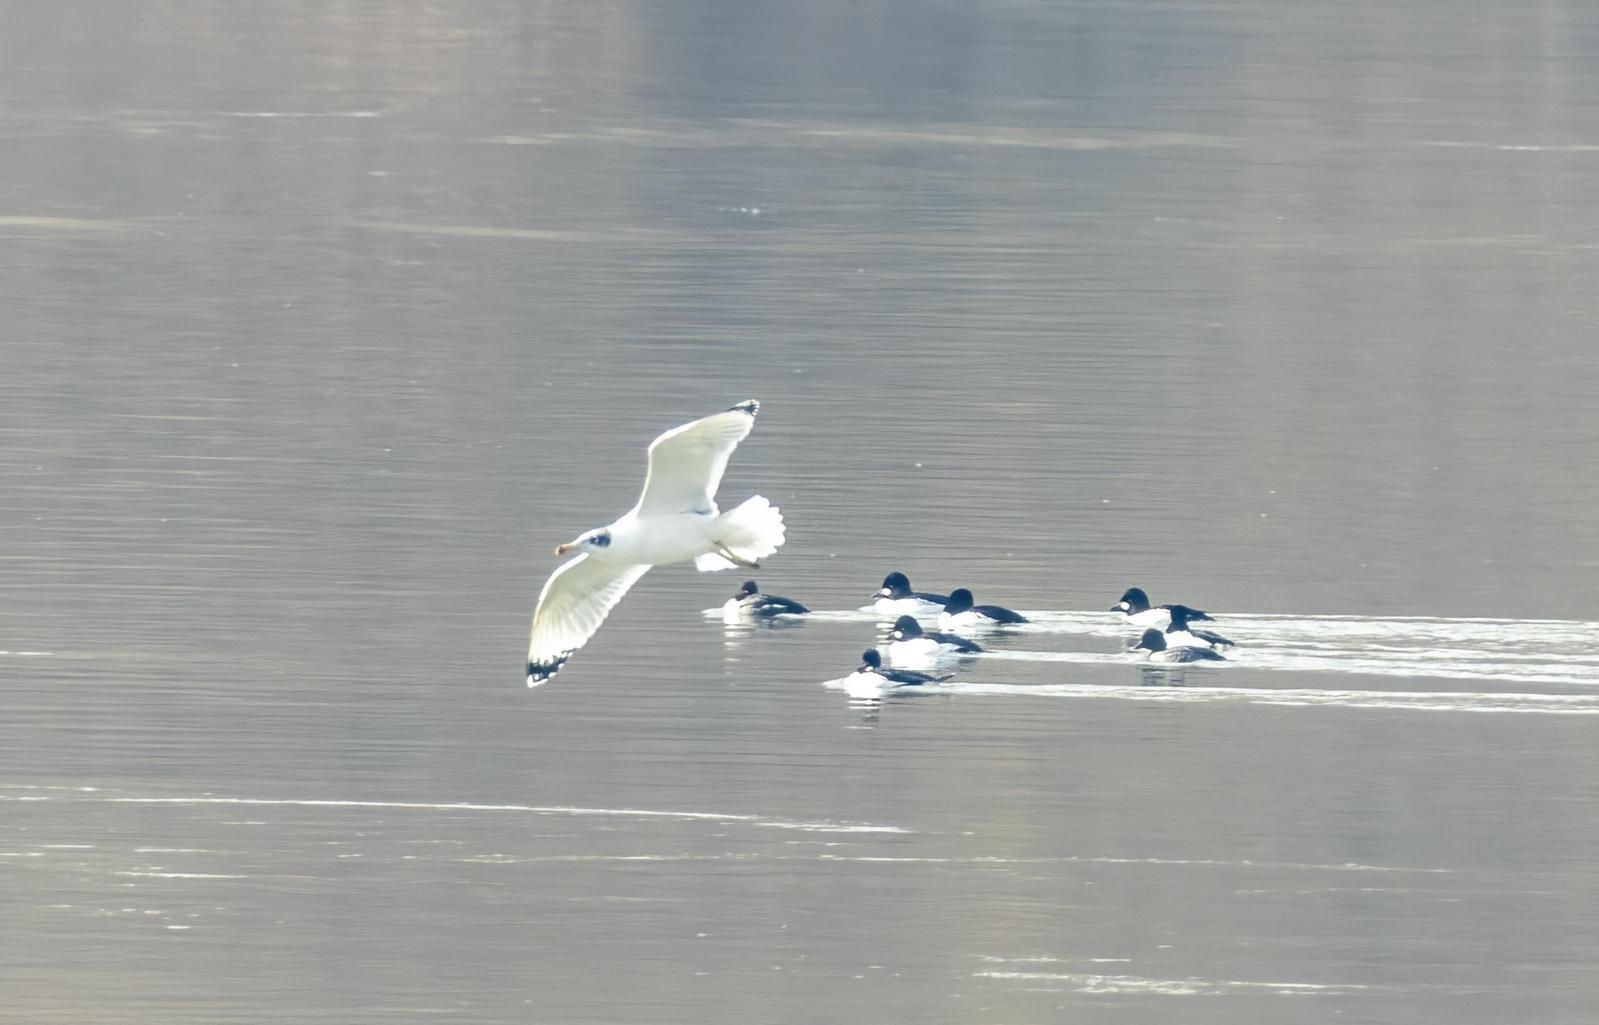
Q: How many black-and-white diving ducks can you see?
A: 8